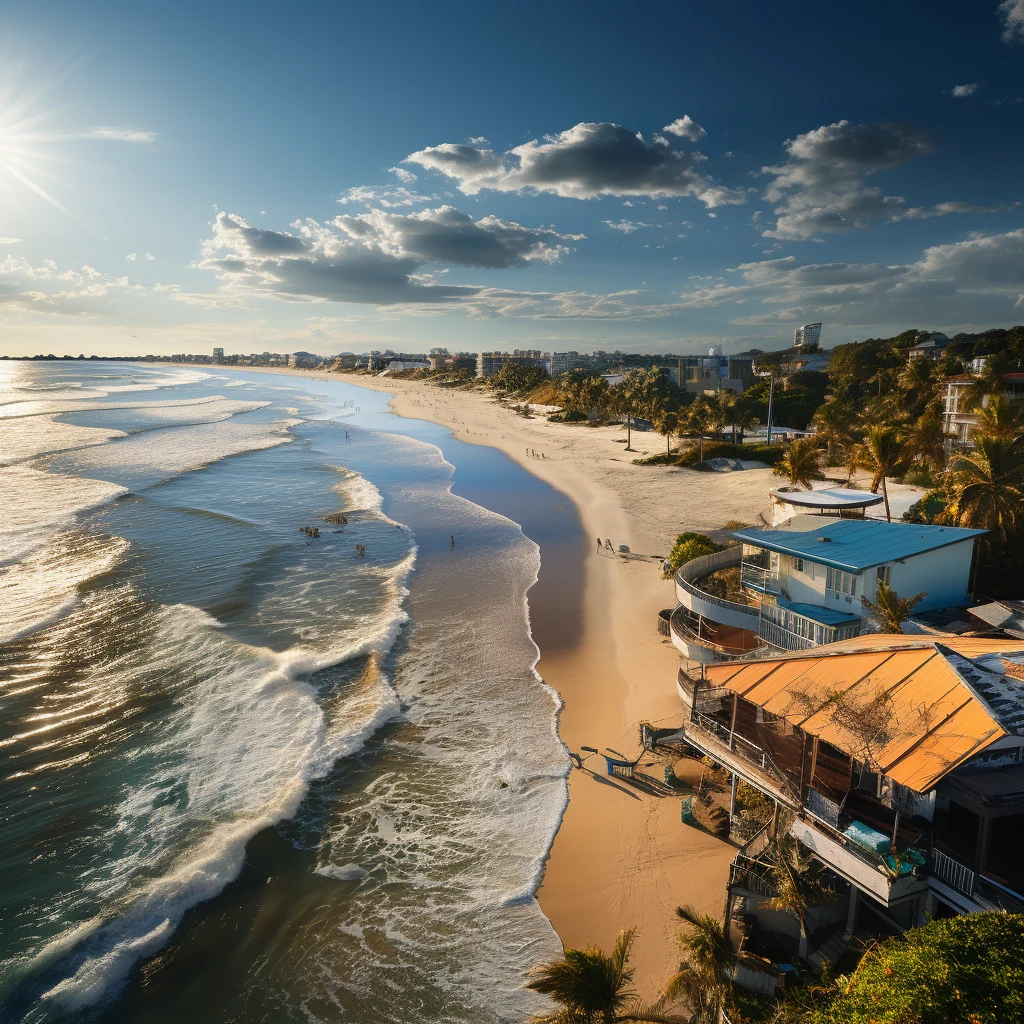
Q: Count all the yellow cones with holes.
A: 0